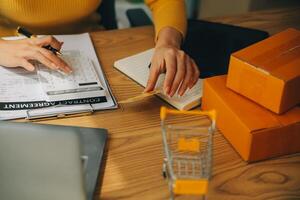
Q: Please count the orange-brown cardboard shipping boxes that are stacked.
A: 2